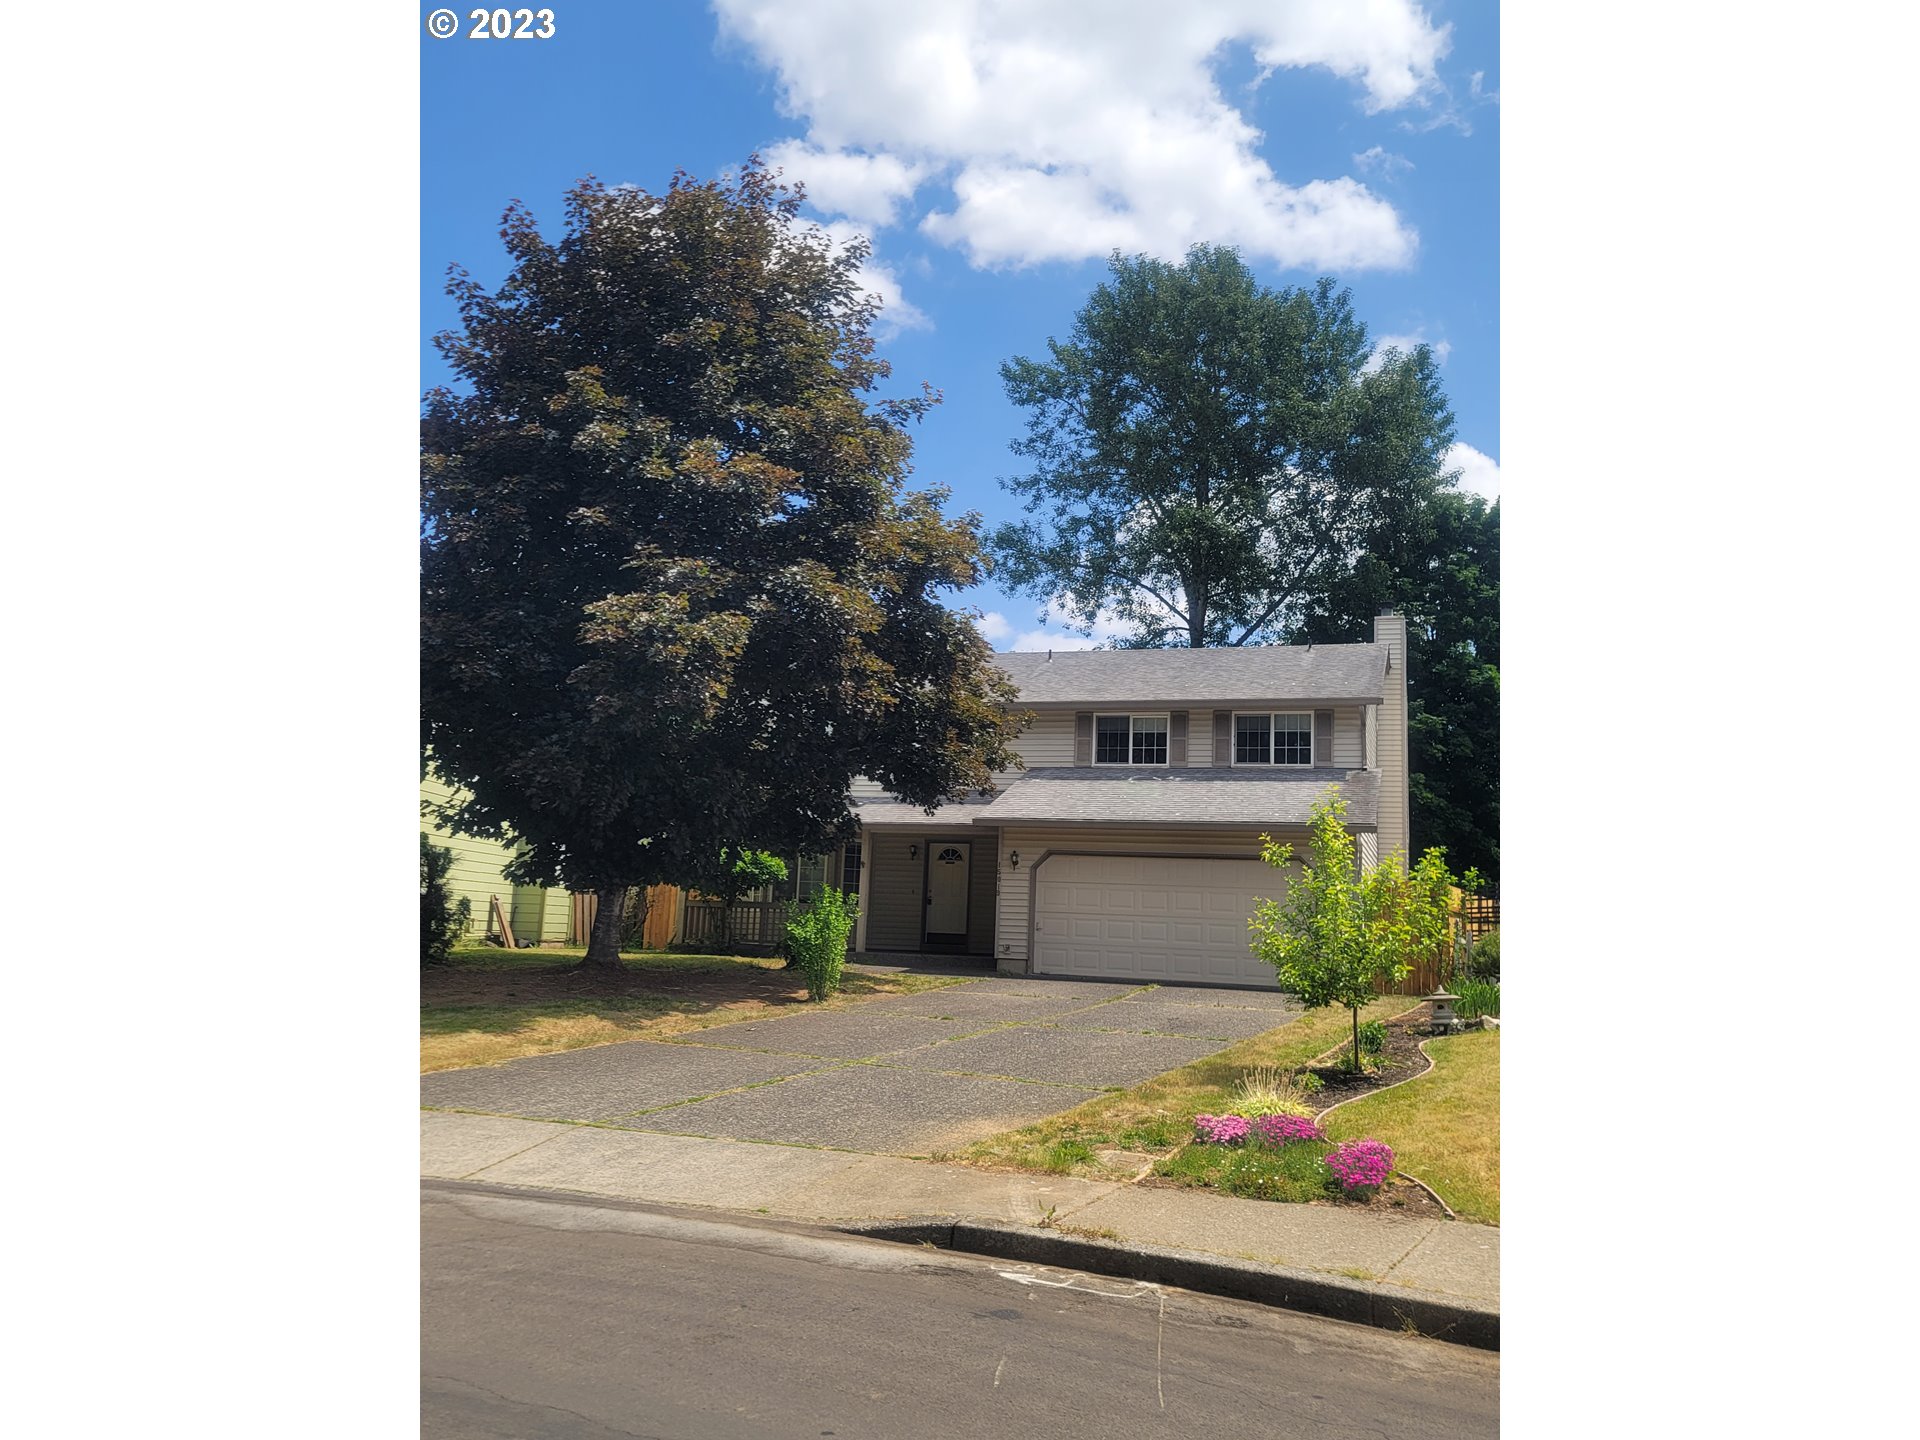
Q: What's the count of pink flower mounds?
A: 3